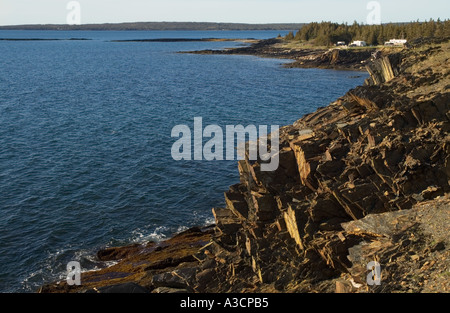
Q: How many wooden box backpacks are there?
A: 0